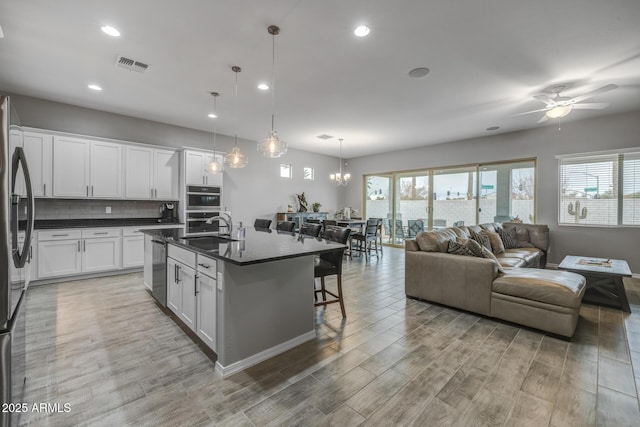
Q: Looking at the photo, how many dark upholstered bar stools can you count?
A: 4